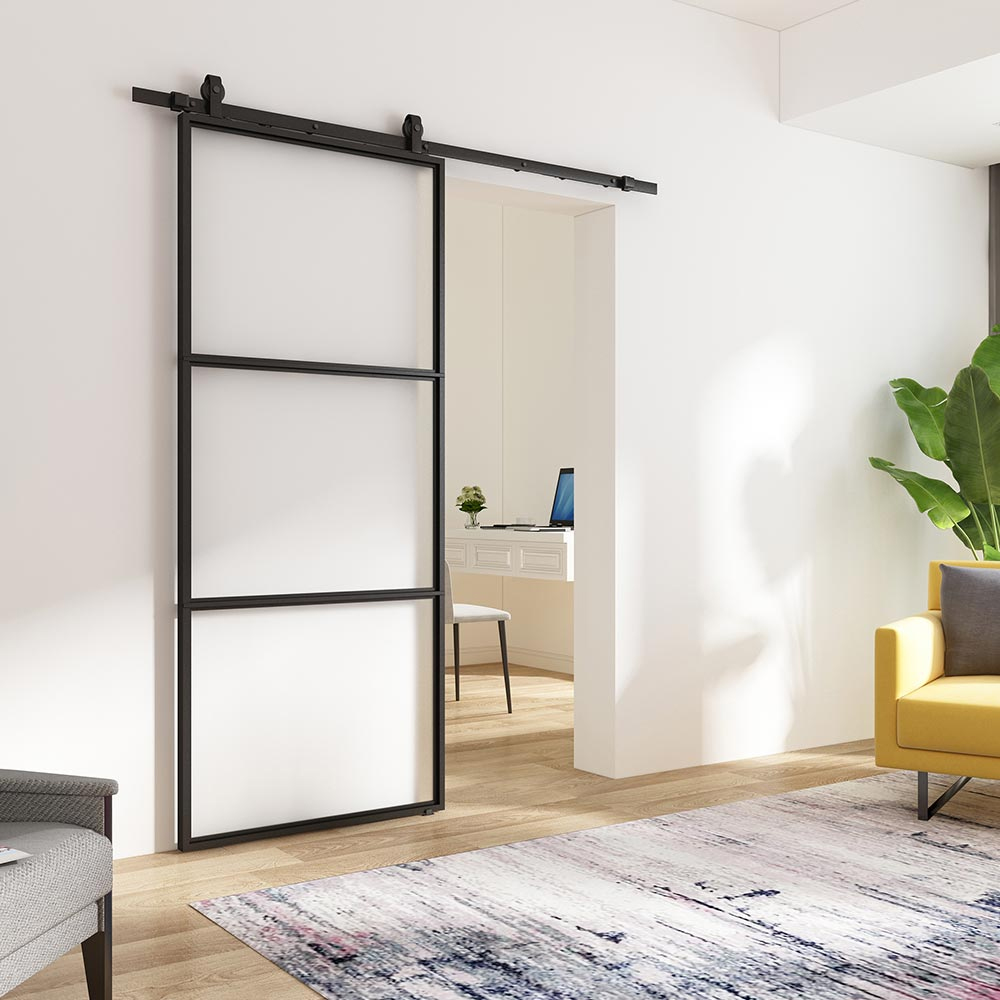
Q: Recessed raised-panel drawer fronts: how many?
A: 3